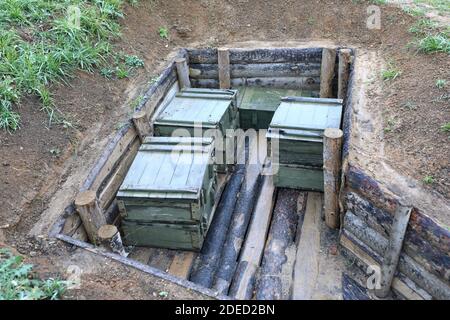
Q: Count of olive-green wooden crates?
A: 4